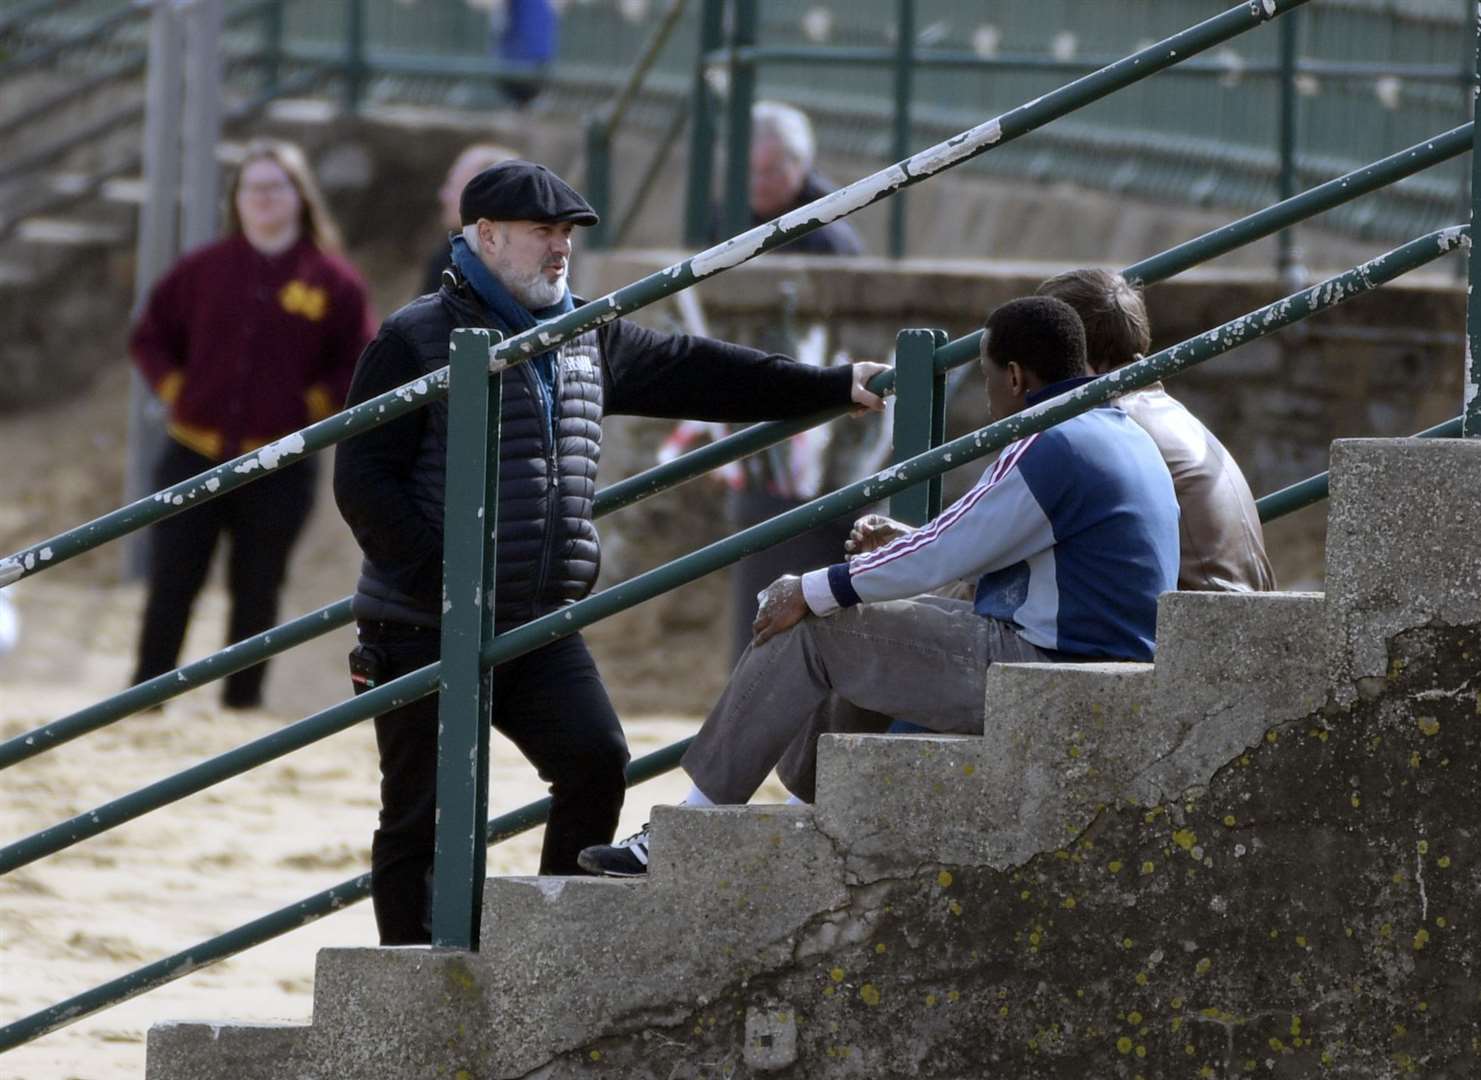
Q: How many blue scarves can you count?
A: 1